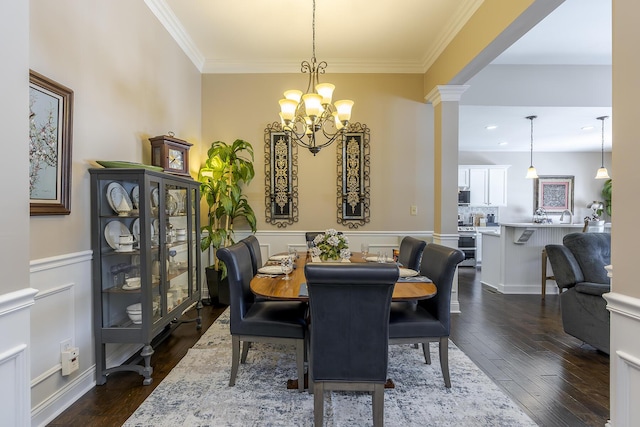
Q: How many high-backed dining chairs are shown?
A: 6